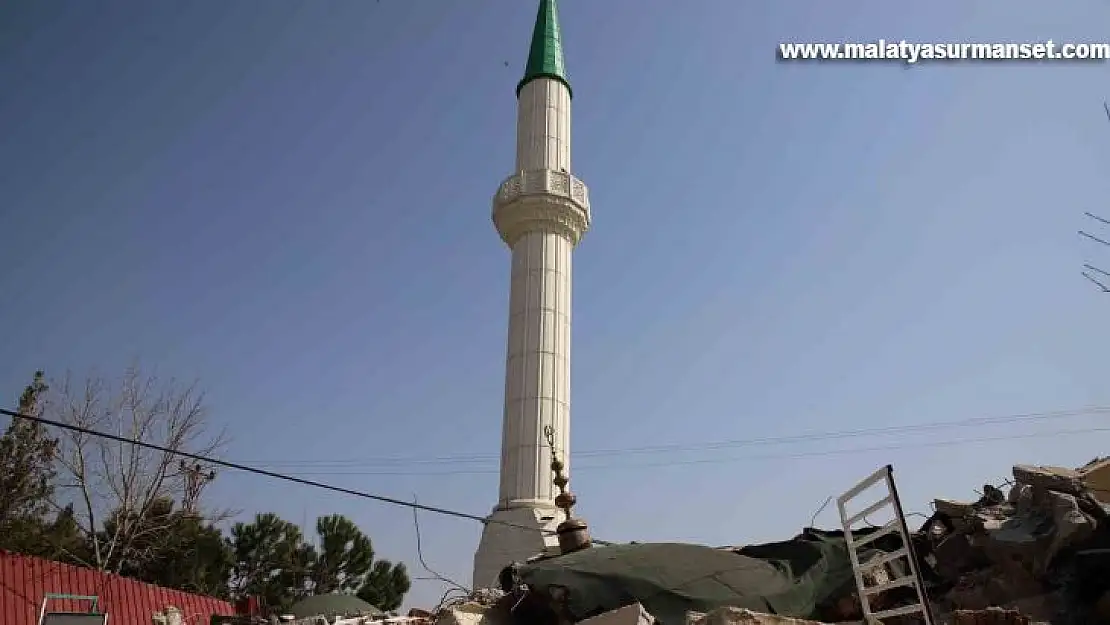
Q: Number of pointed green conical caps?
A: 1